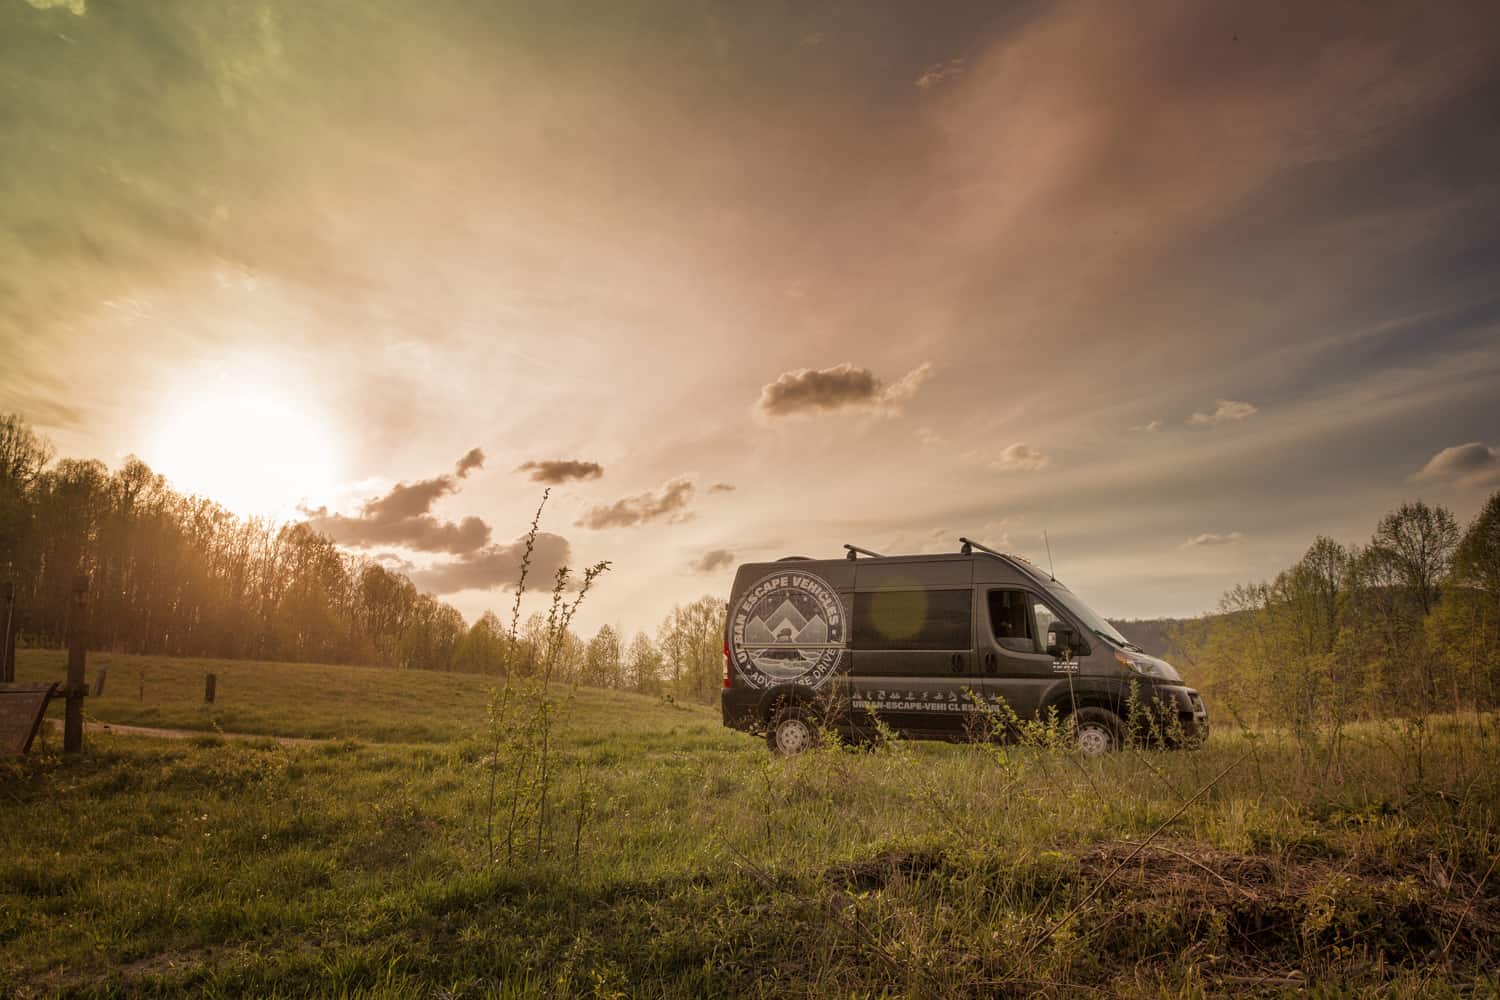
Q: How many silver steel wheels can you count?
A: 2